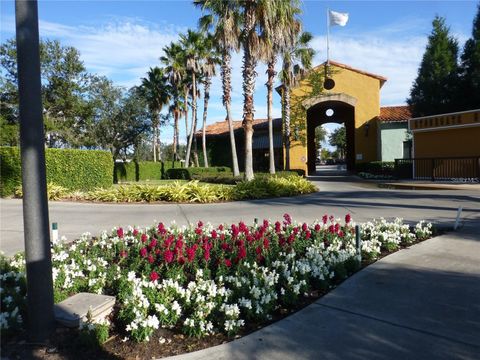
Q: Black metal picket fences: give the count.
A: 1